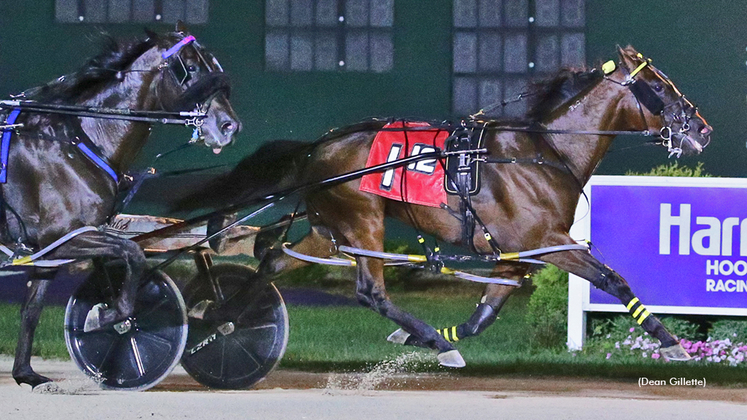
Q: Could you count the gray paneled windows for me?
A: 3